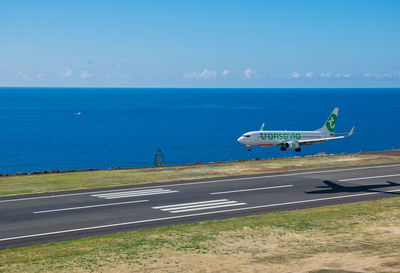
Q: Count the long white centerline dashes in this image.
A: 3